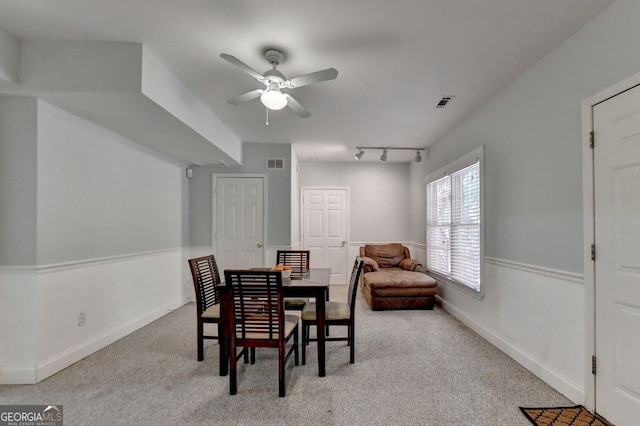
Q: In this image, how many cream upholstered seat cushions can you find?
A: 4